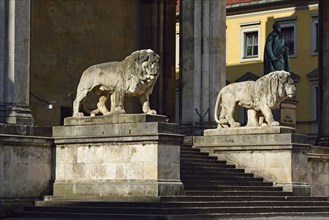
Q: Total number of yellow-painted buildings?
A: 1